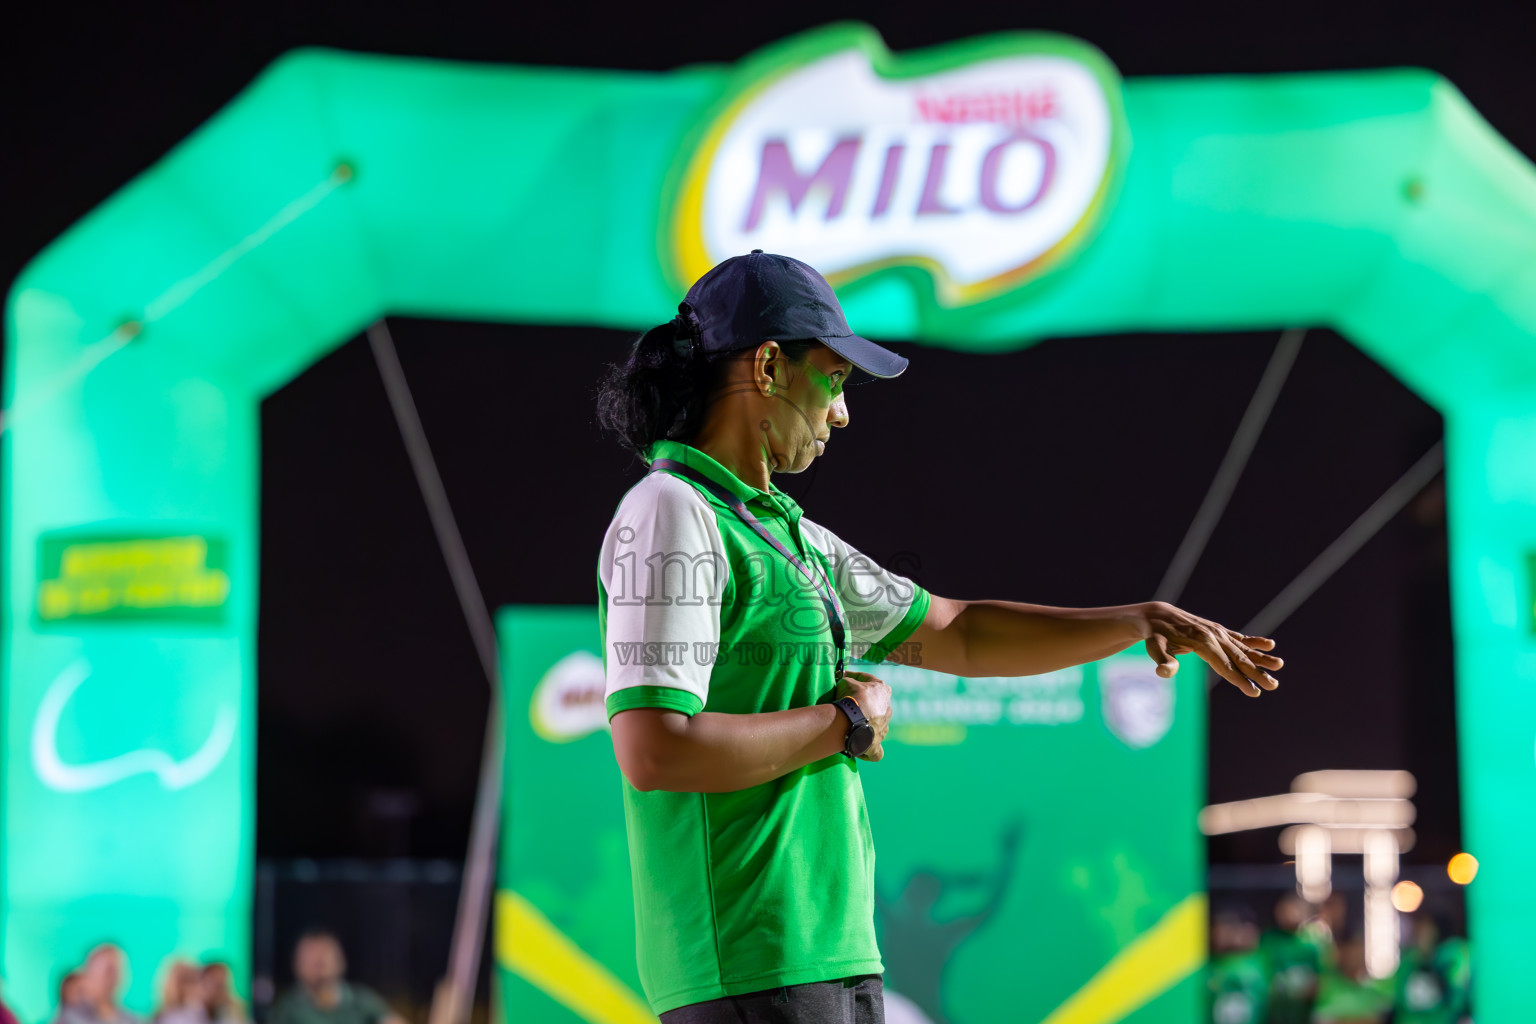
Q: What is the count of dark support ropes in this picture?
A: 3